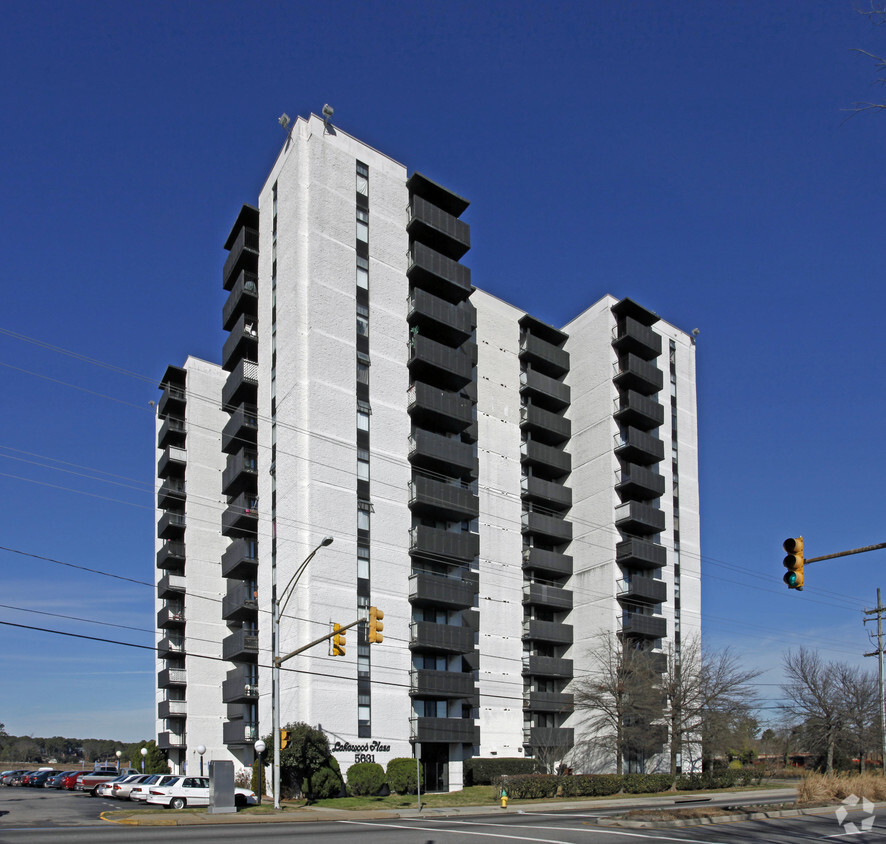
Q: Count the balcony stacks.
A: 5